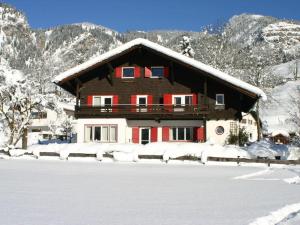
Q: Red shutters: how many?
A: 14